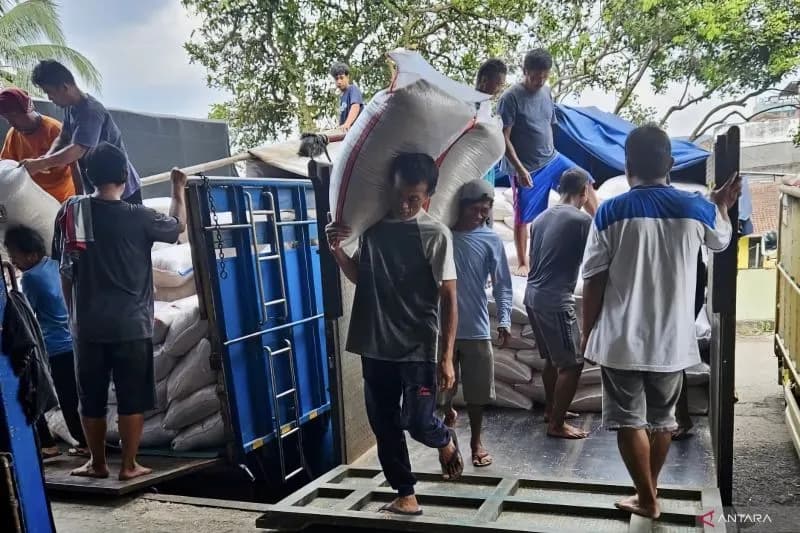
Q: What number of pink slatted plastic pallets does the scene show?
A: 0